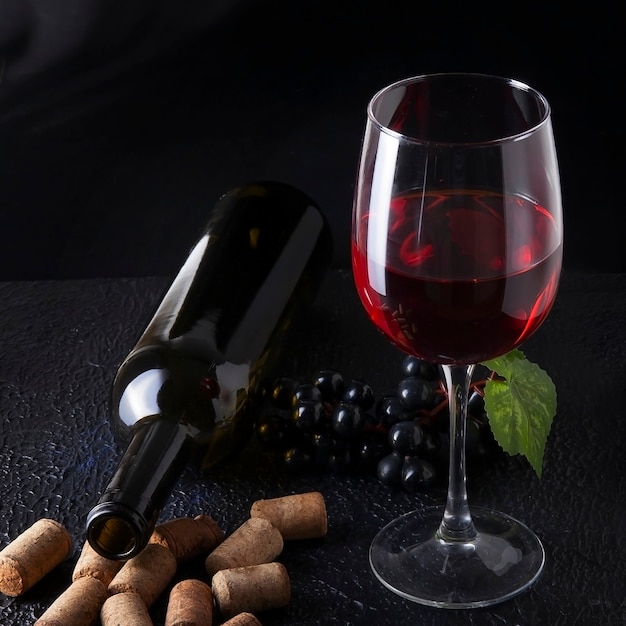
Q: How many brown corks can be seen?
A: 11